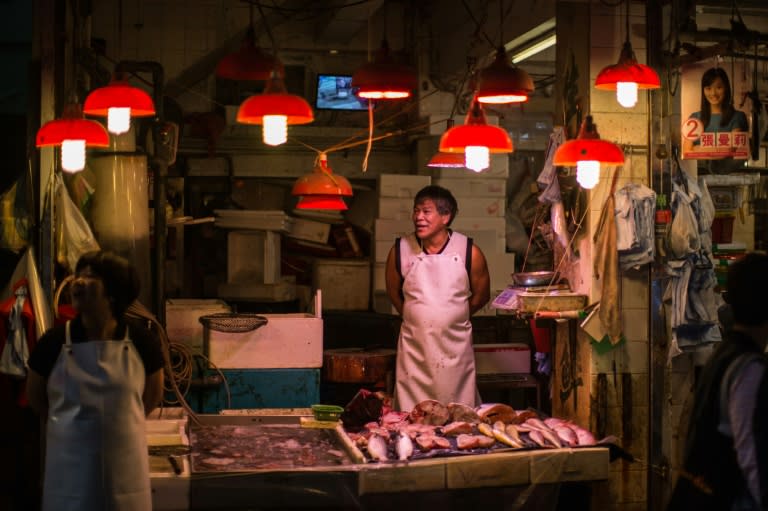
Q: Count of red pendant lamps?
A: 11